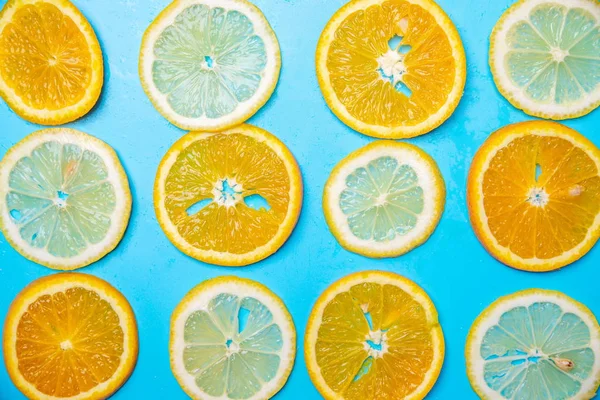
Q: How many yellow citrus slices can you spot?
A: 6